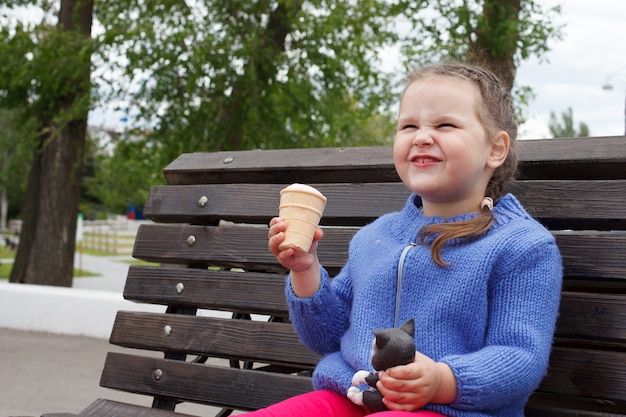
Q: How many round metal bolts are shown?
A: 6